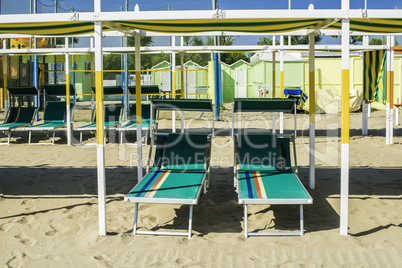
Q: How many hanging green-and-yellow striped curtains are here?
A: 1